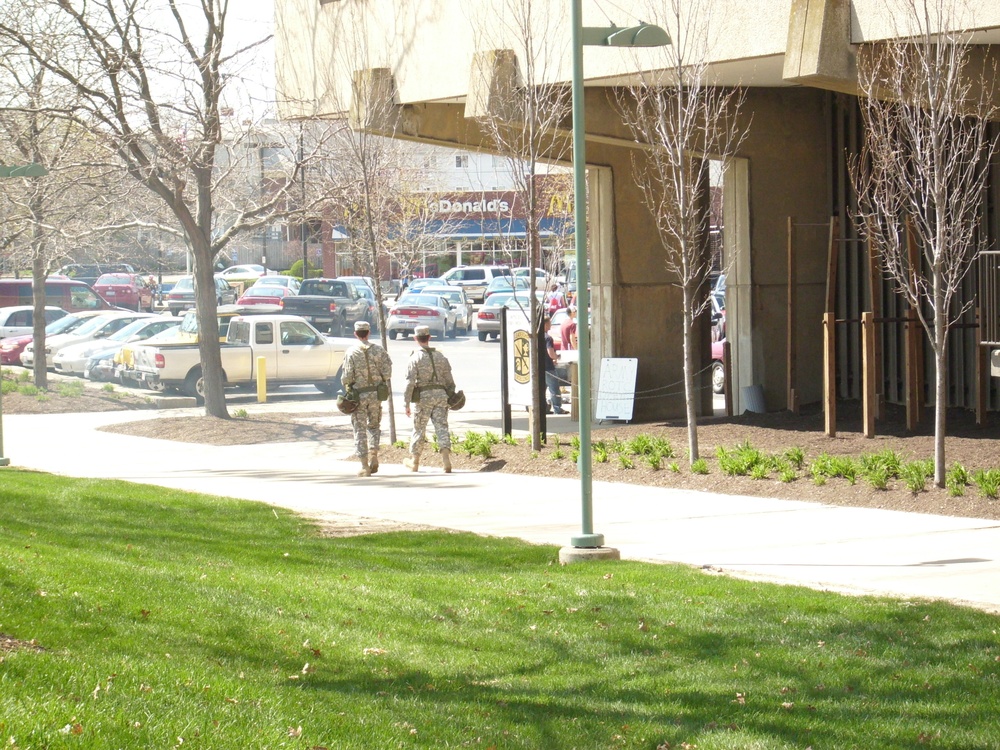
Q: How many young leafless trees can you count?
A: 4